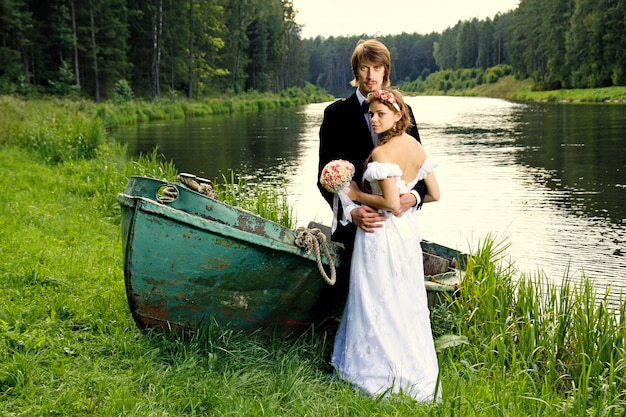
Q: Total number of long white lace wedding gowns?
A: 1